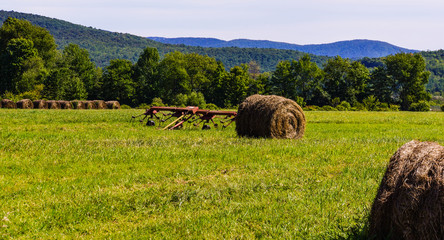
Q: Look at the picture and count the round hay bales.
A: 11